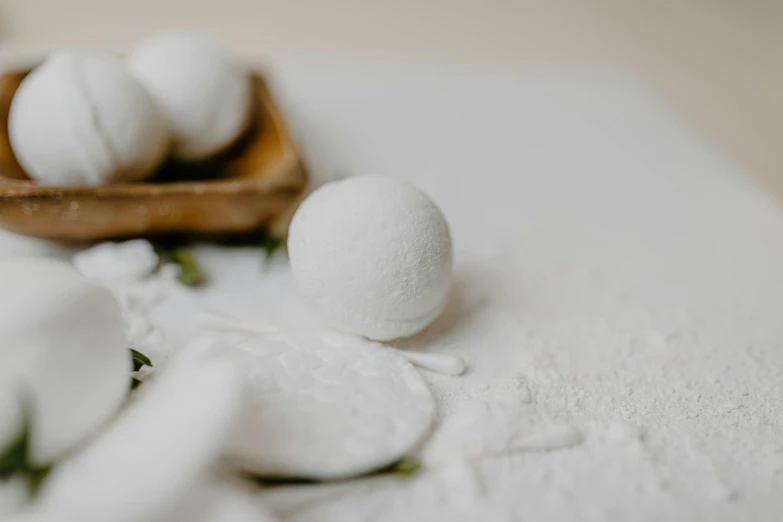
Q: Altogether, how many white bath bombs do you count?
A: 3